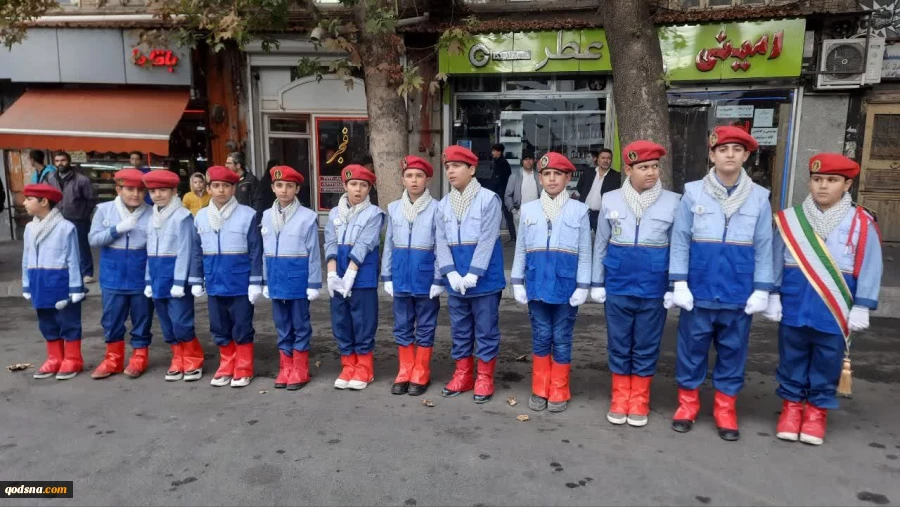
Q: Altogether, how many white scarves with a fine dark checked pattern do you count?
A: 12